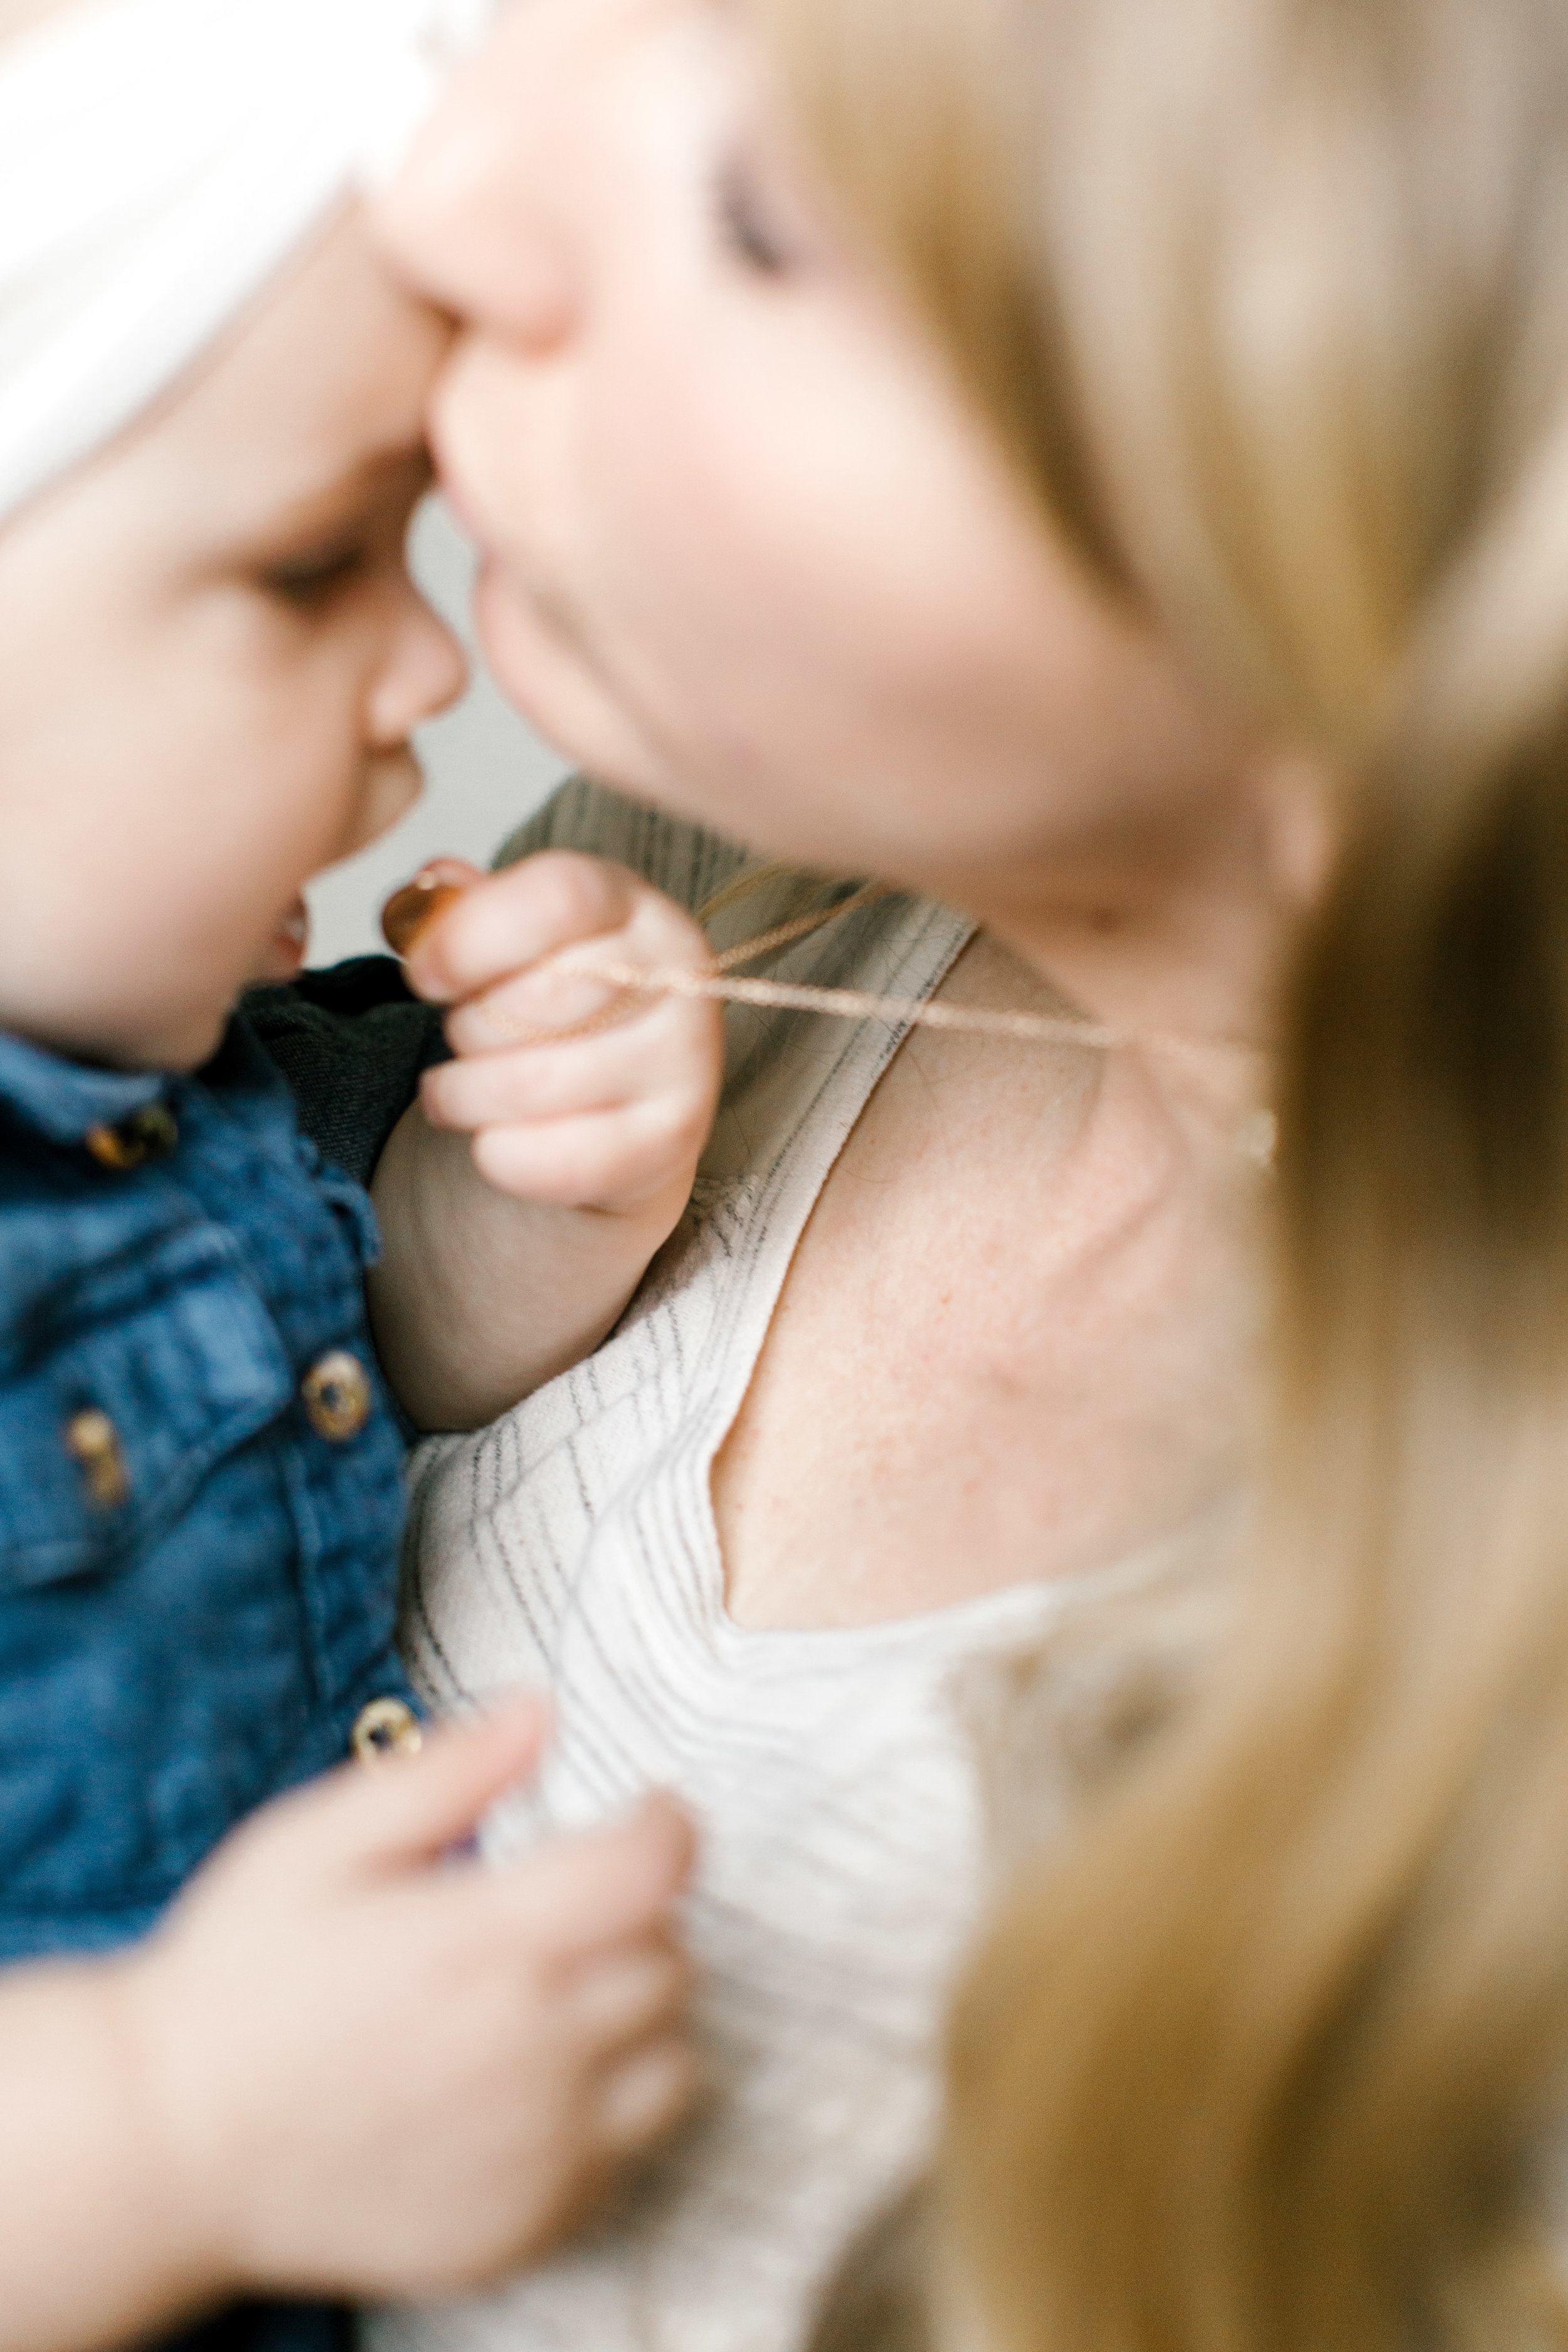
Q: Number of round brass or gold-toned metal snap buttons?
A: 4